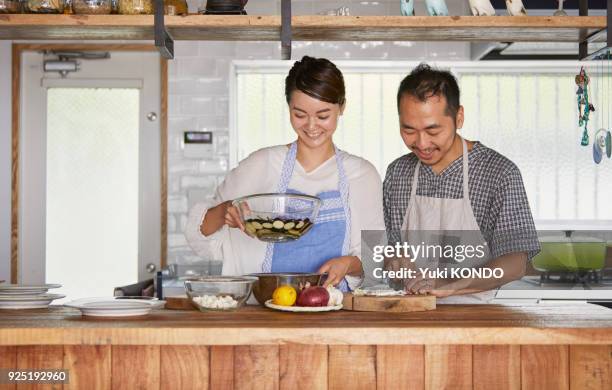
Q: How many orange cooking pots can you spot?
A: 0